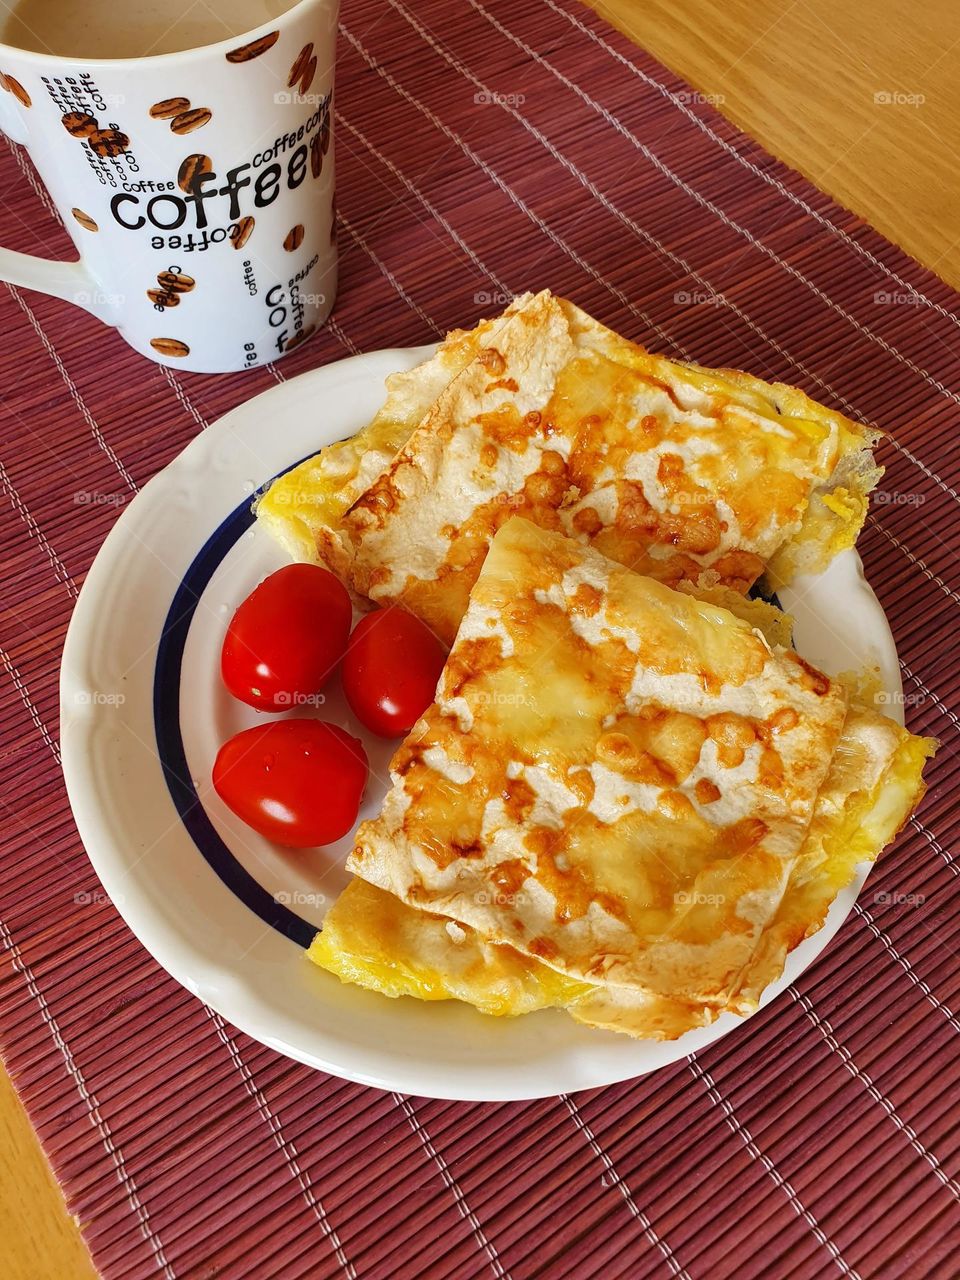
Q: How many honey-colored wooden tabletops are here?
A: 1